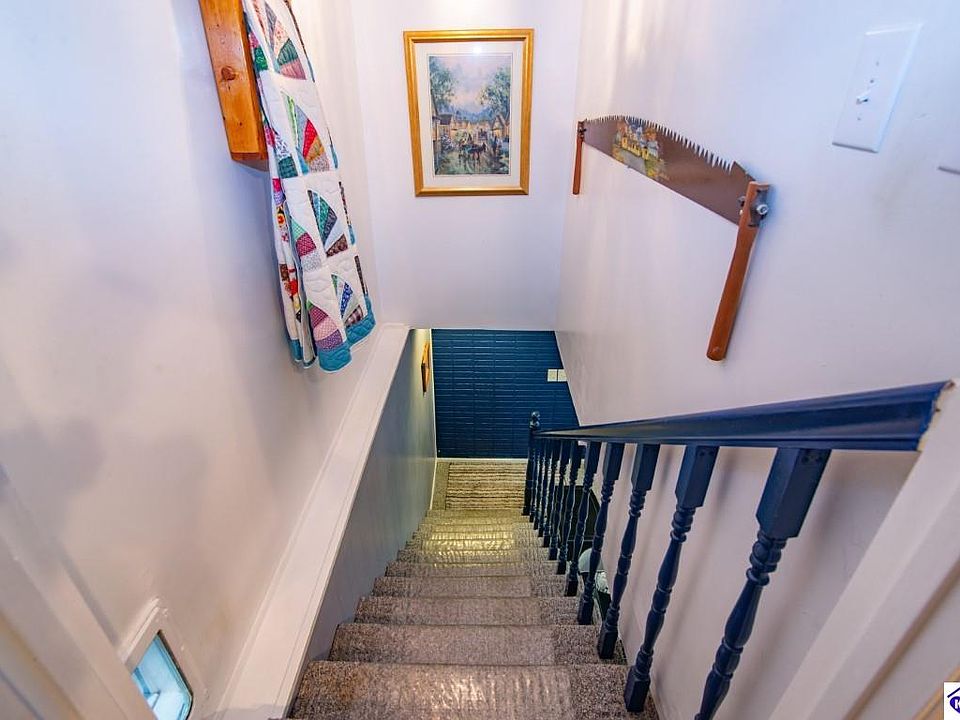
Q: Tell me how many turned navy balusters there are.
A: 11